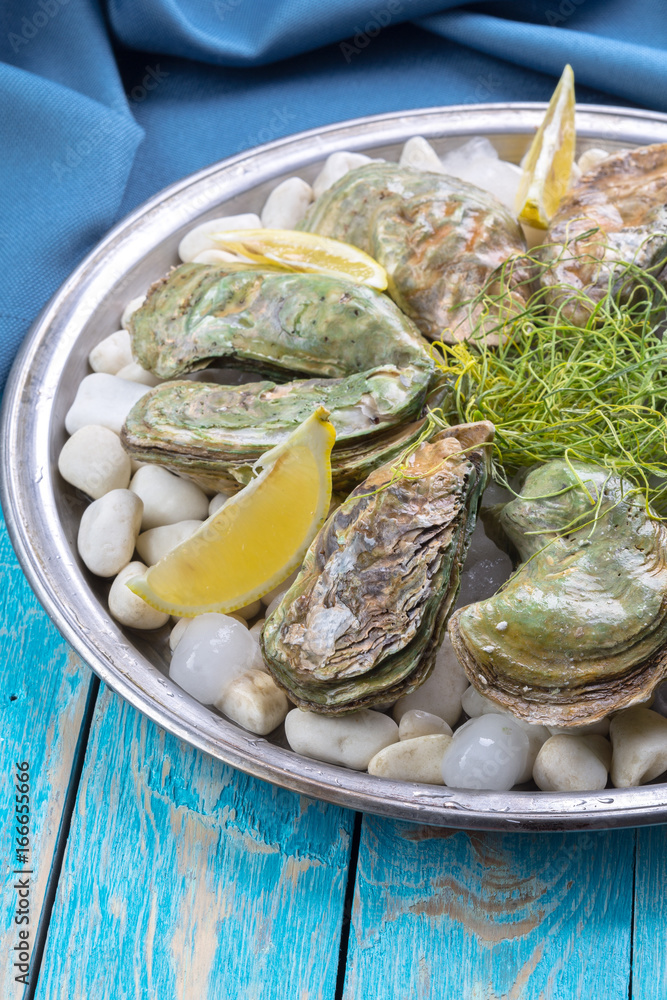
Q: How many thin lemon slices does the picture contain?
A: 3